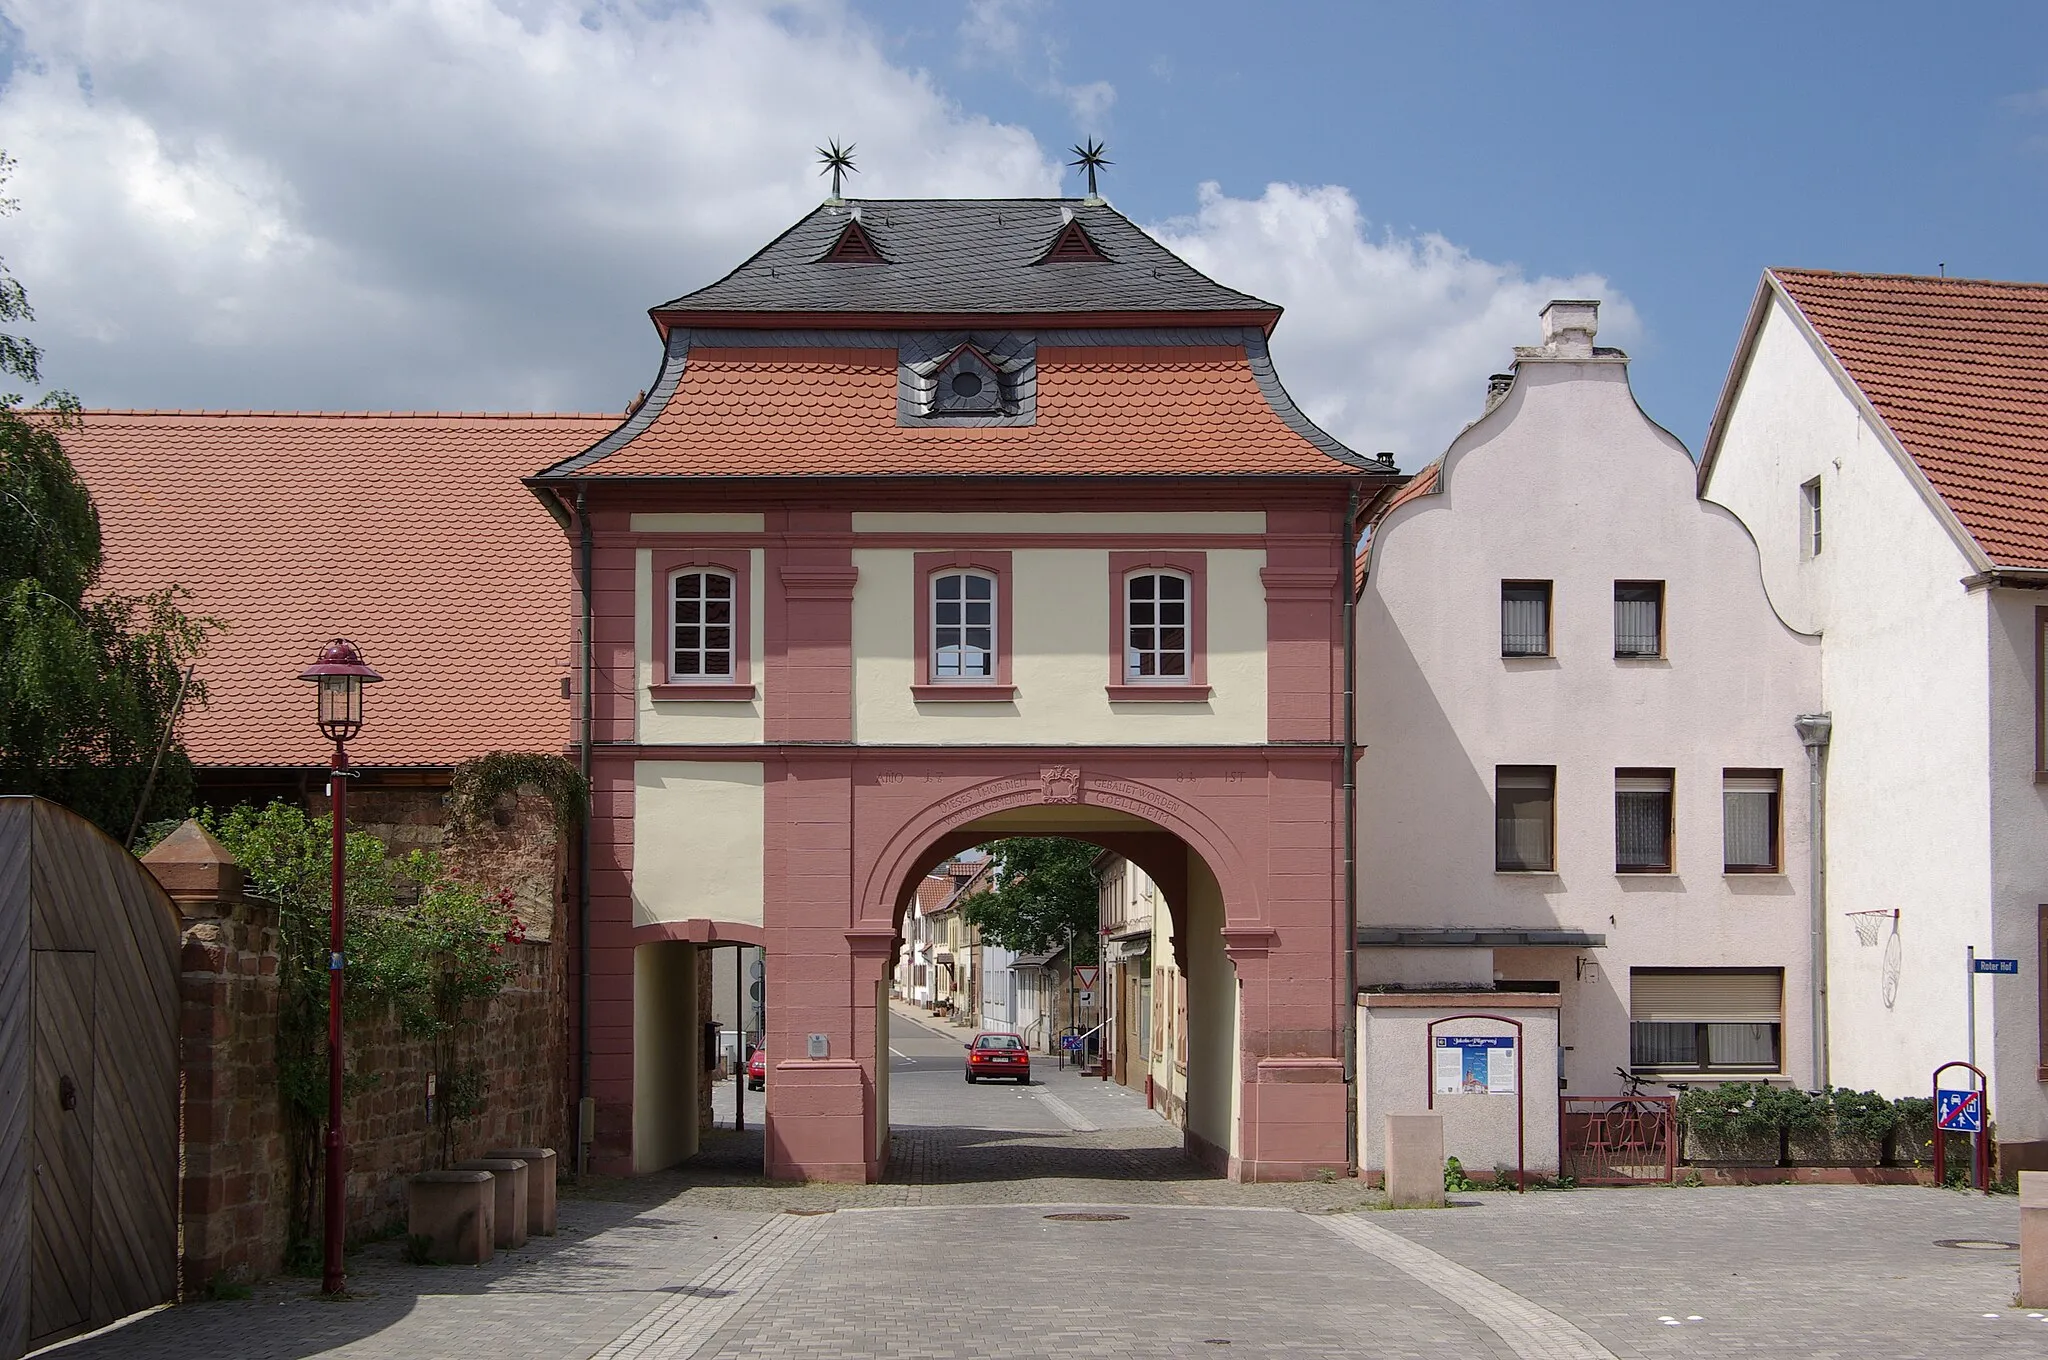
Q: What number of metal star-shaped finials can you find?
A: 2